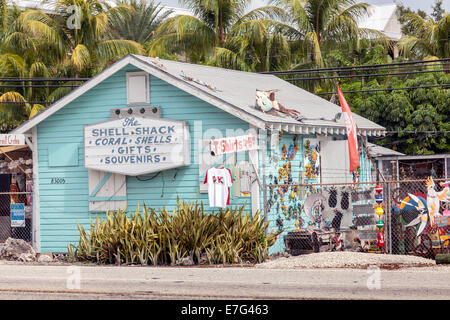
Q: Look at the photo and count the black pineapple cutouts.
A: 3